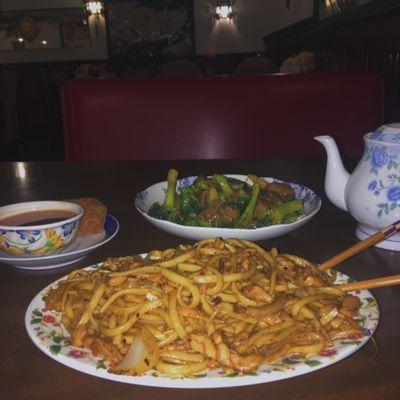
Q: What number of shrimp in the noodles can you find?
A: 0